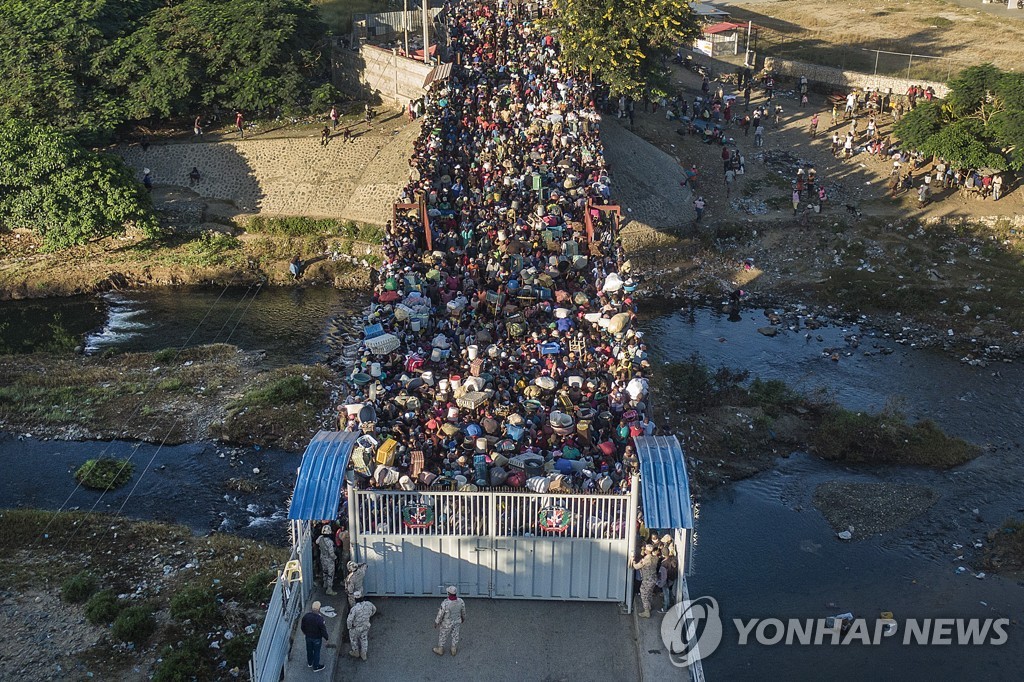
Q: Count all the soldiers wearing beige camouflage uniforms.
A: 5